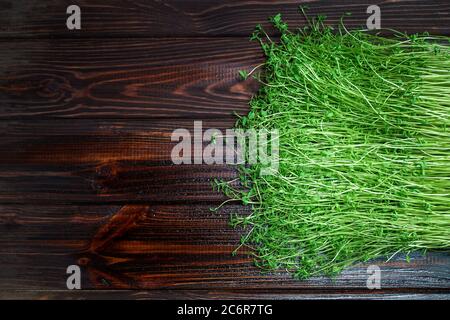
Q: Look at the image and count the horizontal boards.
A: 5